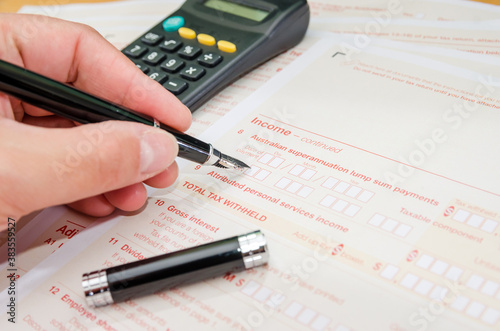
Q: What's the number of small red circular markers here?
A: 3